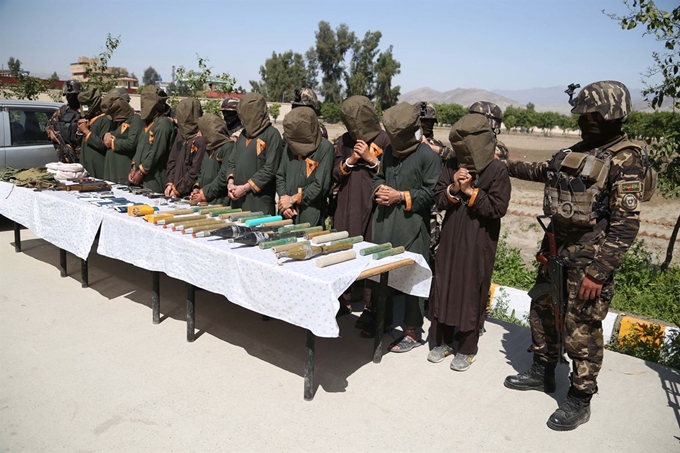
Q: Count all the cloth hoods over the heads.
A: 10